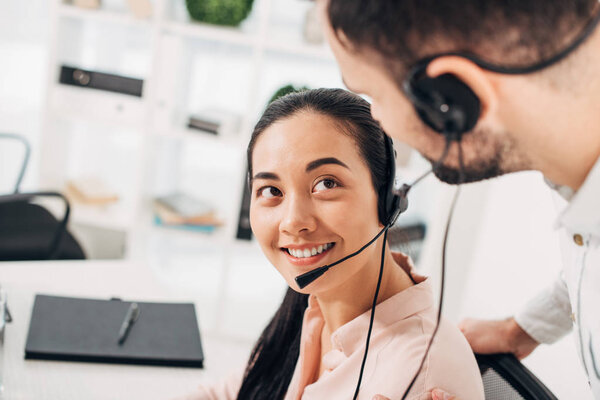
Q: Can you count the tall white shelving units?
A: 1